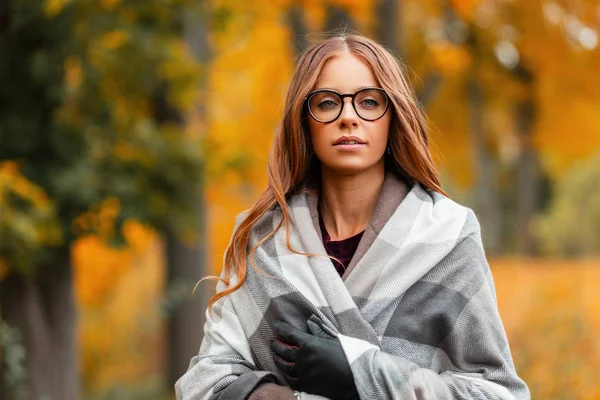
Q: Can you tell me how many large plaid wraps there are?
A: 1